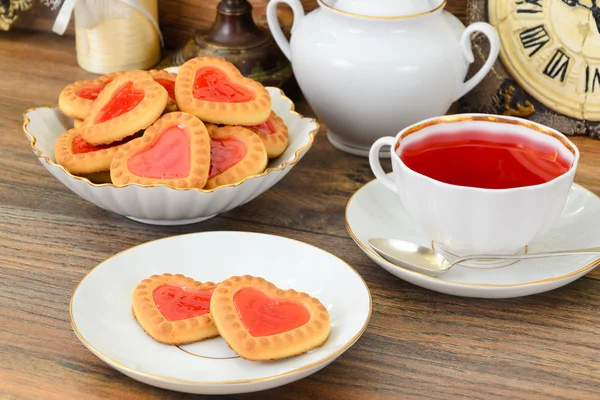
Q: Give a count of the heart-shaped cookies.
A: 10